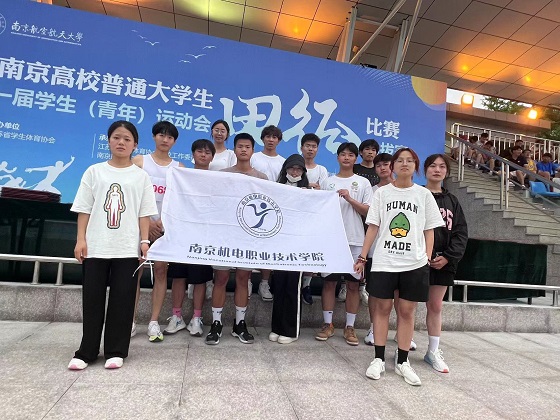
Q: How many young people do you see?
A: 13